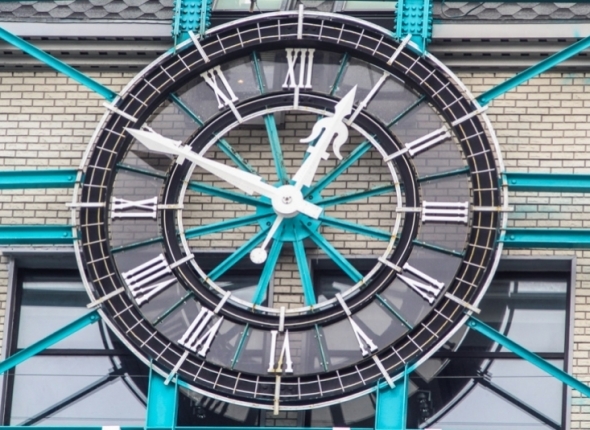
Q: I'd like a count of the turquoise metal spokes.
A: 12